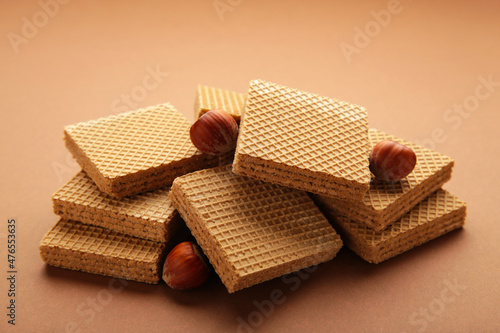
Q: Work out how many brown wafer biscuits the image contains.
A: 8